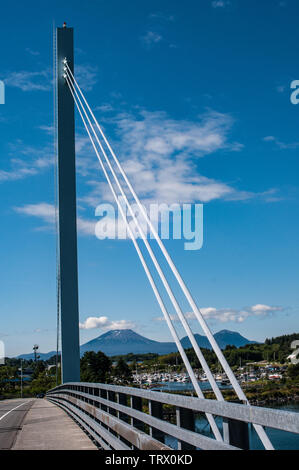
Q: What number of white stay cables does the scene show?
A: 3